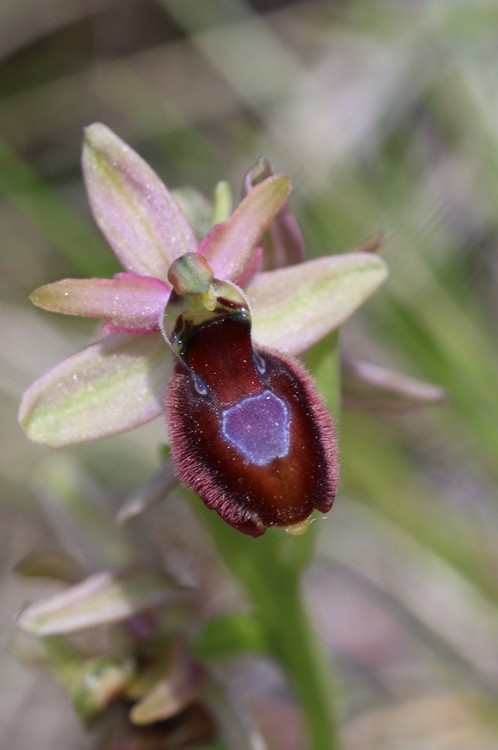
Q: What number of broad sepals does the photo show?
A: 3